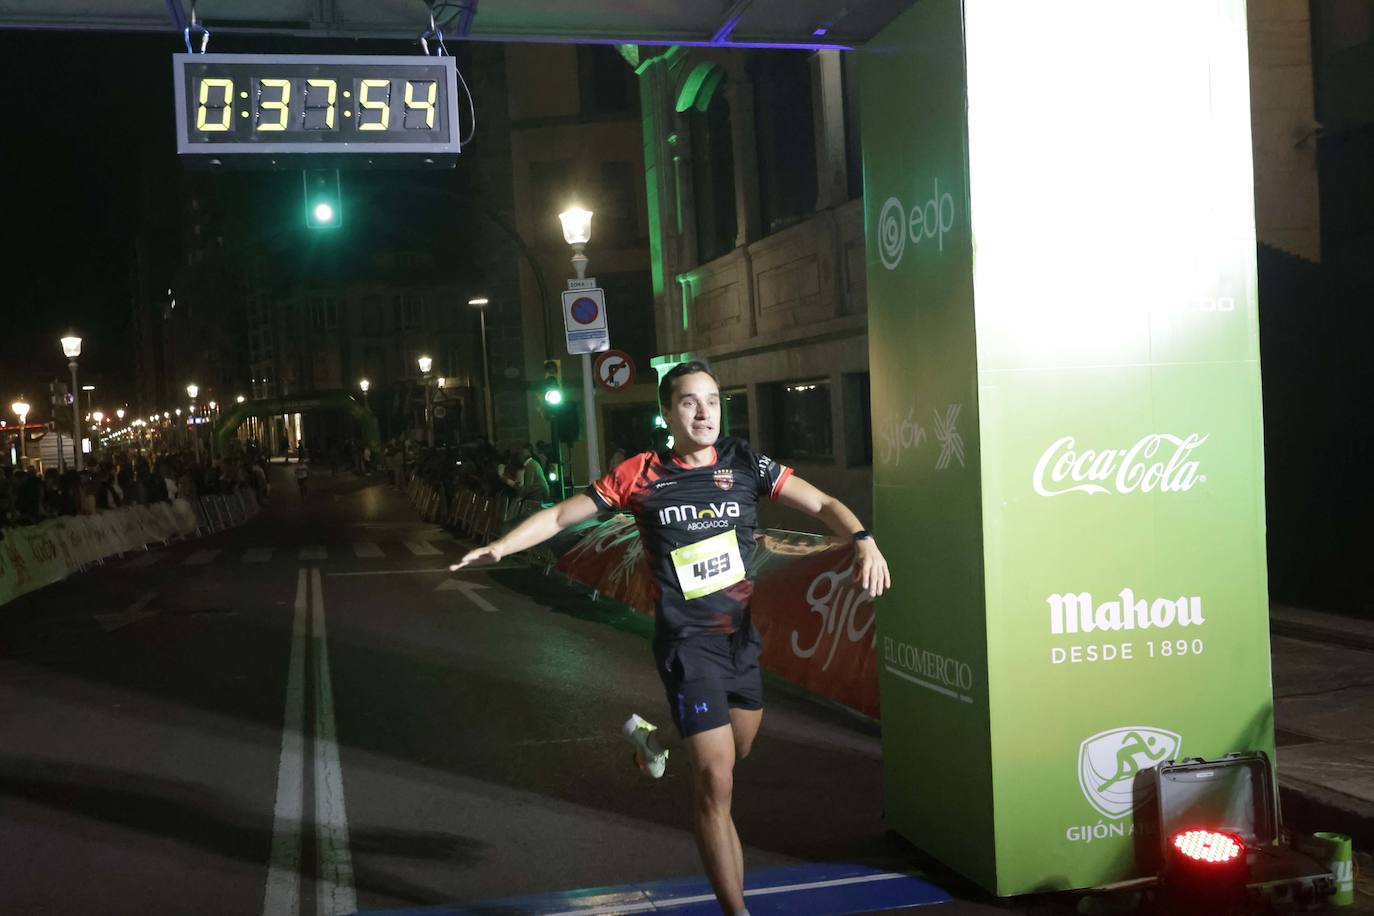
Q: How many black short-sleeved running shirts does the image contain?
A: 1